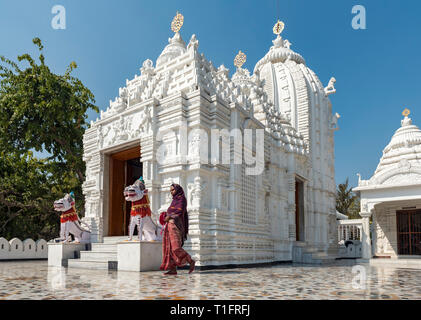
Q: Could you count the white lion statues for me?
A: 2